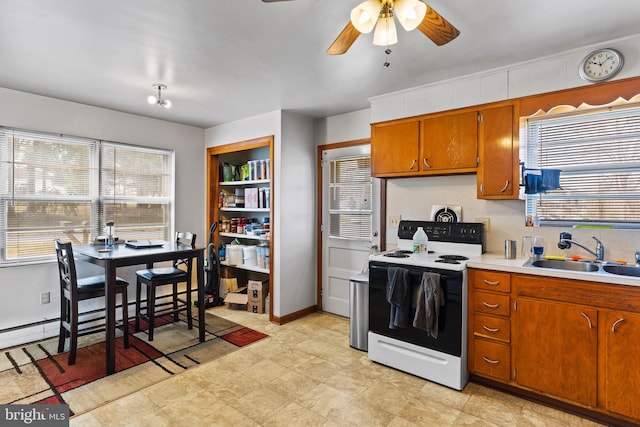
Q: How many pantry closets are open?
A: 1